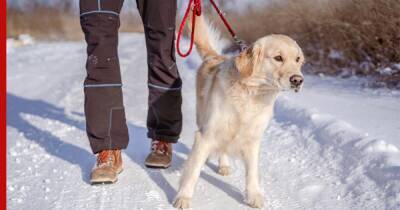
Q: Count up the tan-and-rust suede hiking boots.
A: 2